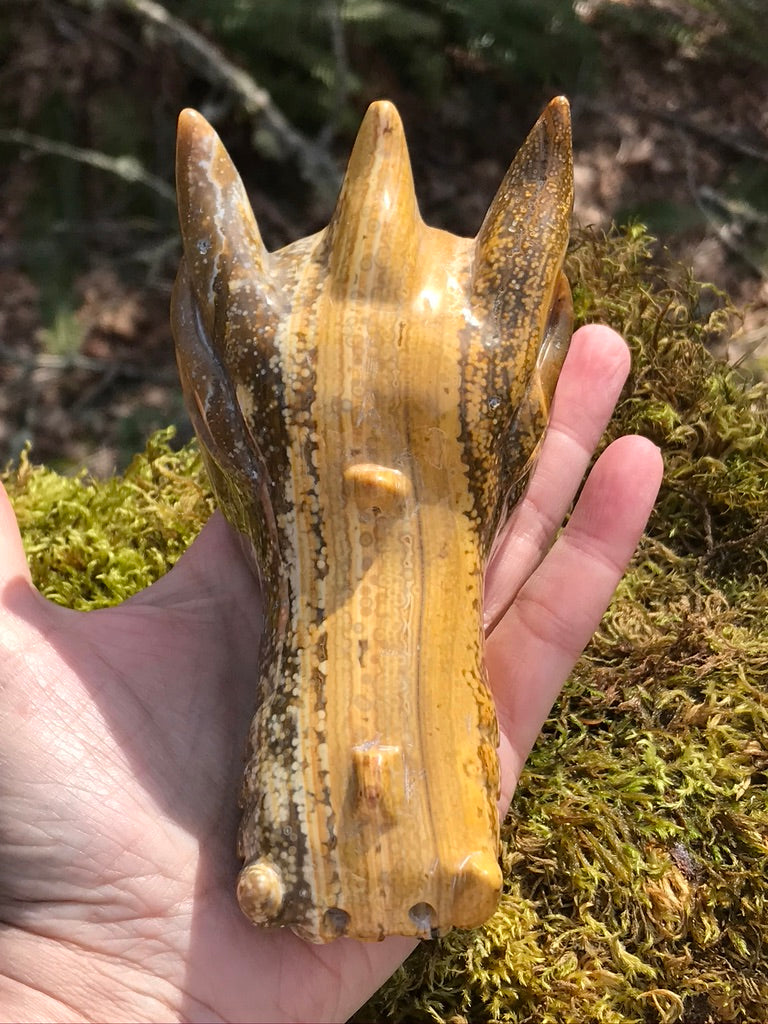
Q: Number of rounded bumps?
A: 4